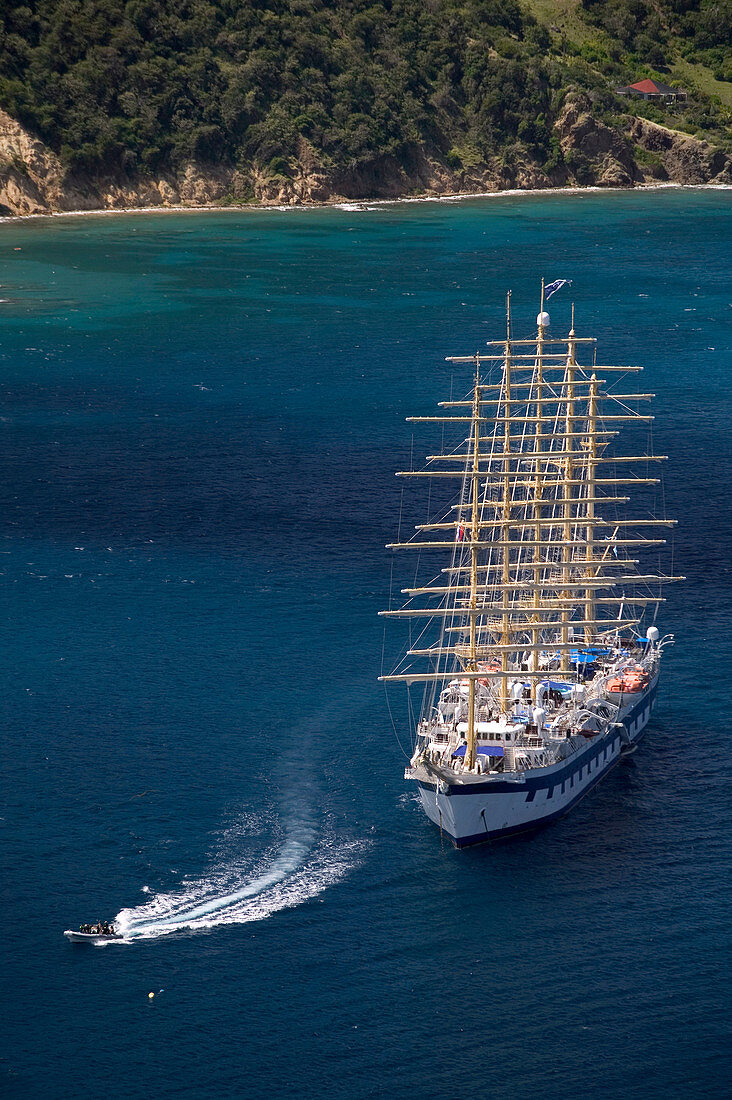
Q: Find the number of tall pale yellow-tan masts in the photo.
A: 5